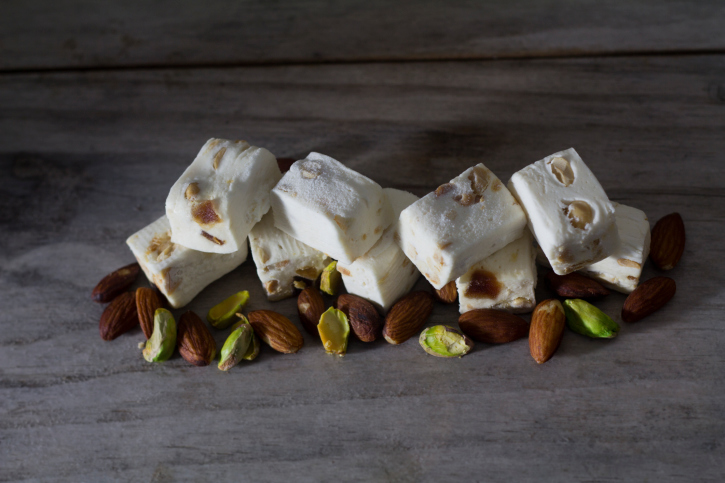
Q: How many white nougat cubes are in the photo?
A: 9